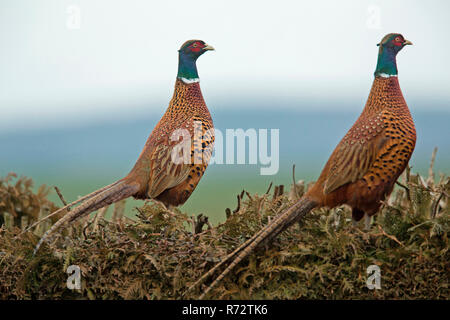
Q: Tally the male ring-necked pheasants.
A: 2